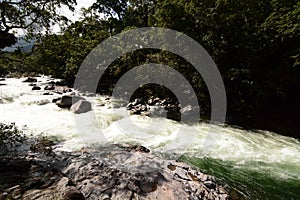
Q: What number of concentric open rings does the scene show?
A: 2